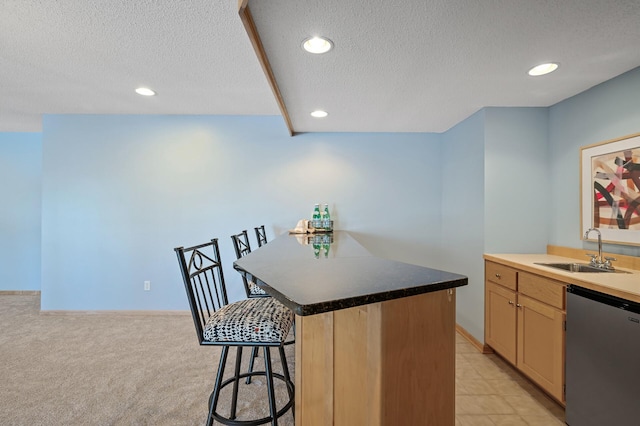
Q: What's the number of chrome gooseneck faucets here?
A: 1